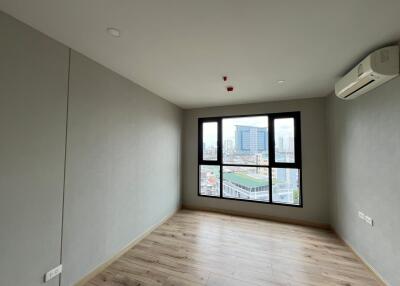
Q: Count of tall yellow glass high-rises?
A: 0